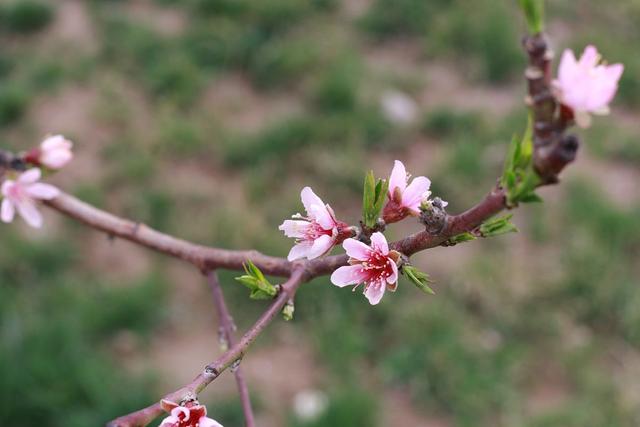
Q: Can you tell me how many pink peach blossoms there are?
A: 7